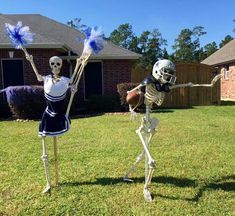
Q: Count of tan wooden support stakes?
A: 1